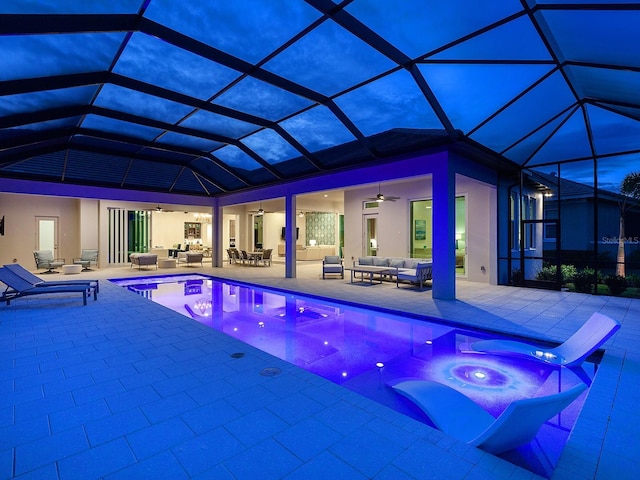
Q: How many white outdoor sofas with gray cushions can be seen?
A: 1